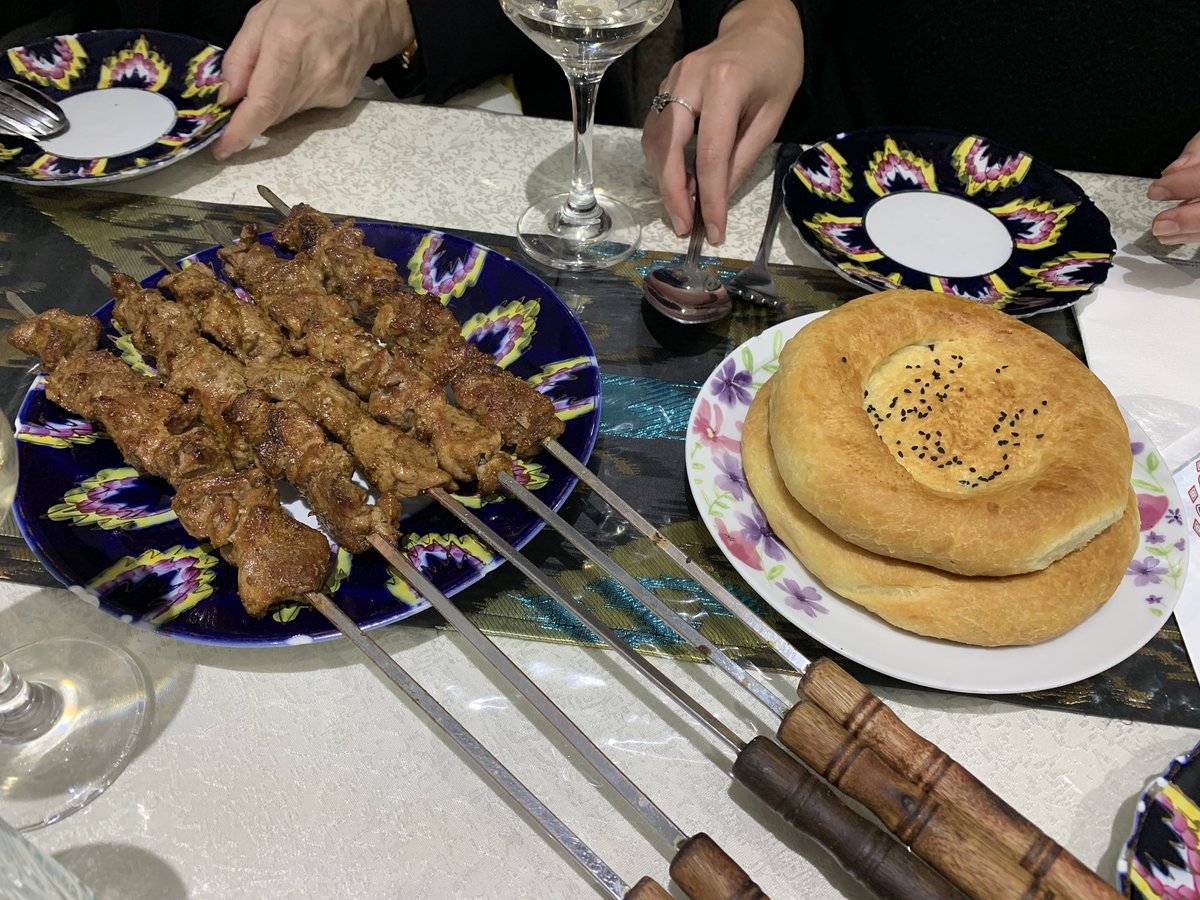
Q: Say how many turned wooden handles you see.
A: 5